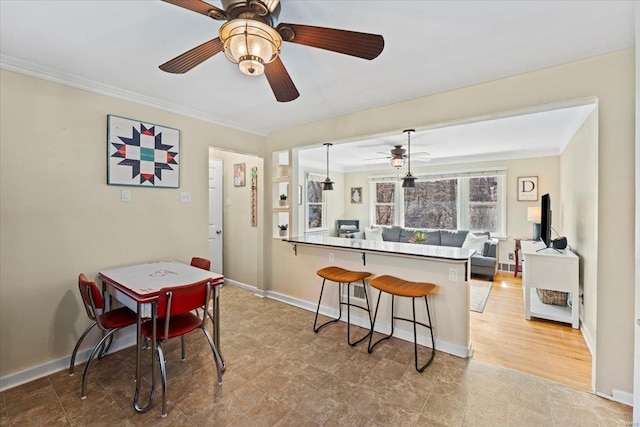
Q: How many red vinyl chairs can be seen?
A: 3